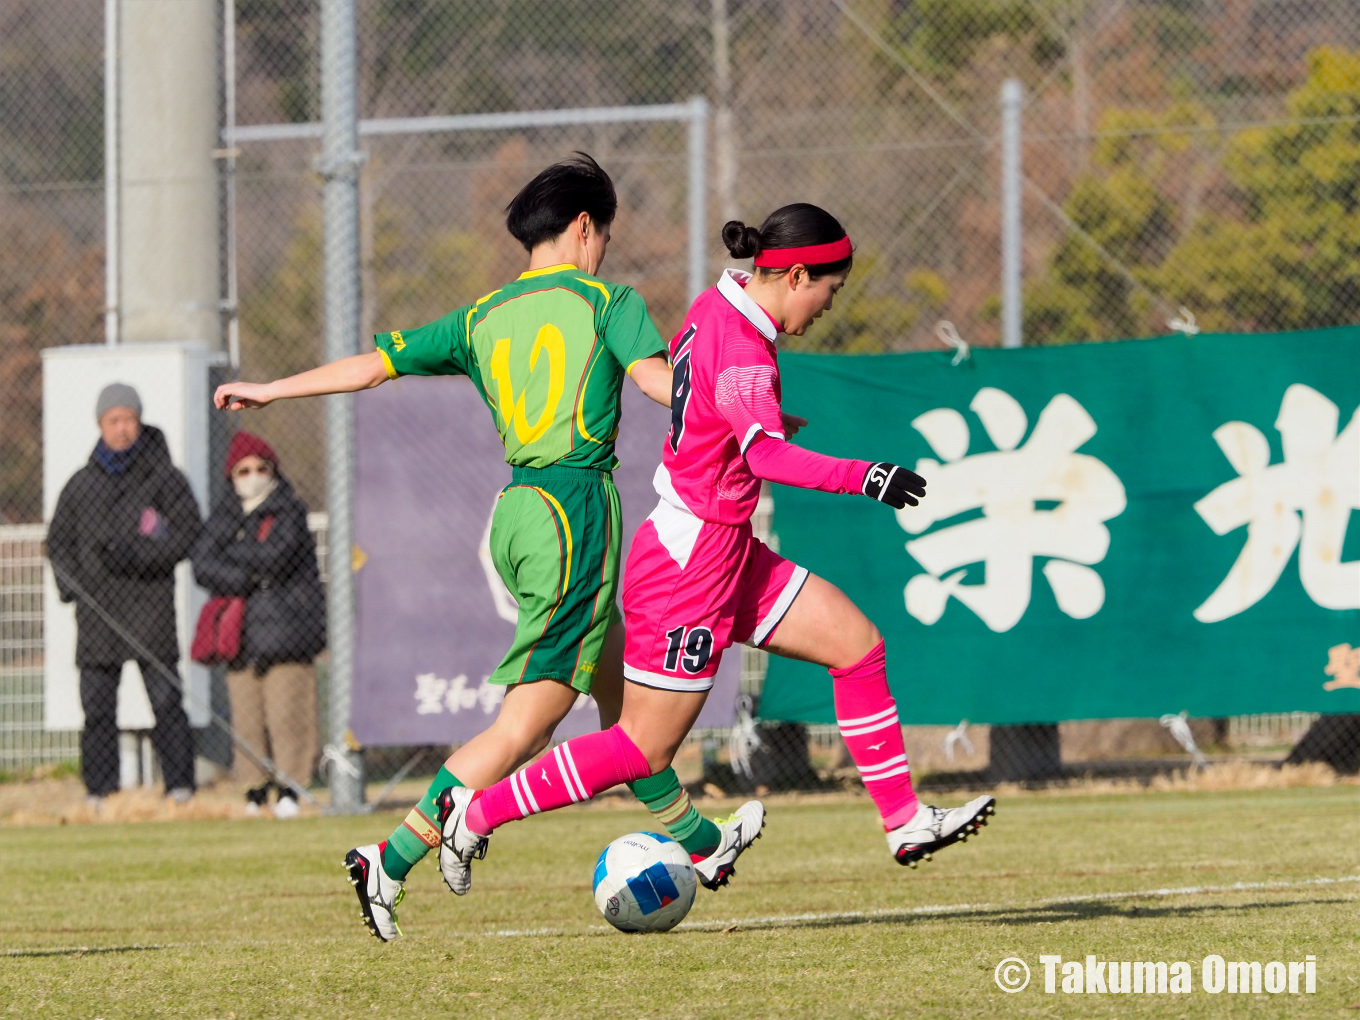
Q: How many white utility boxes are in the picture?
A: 1